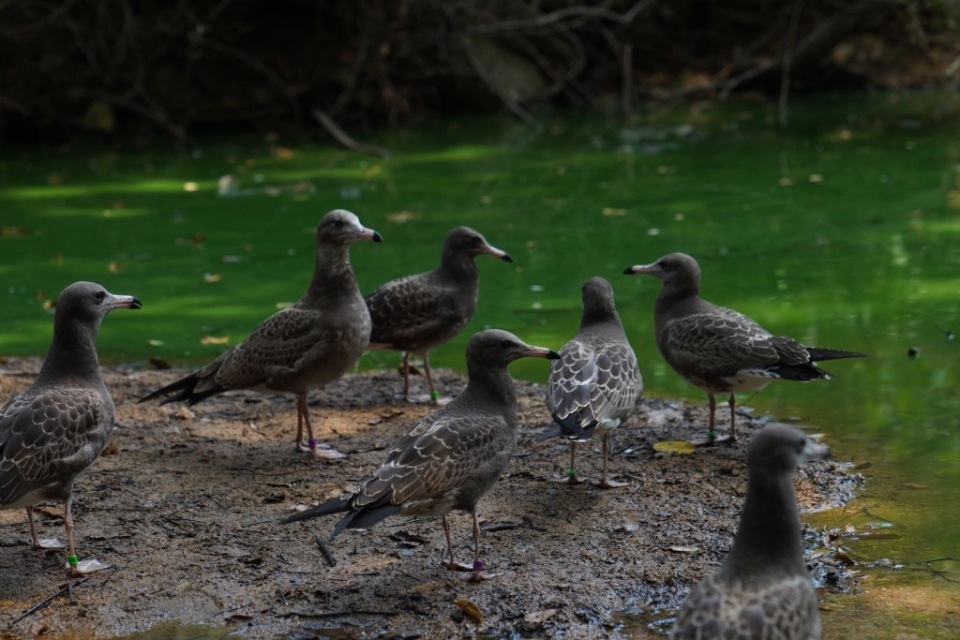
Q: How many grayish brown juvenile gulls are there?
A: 7